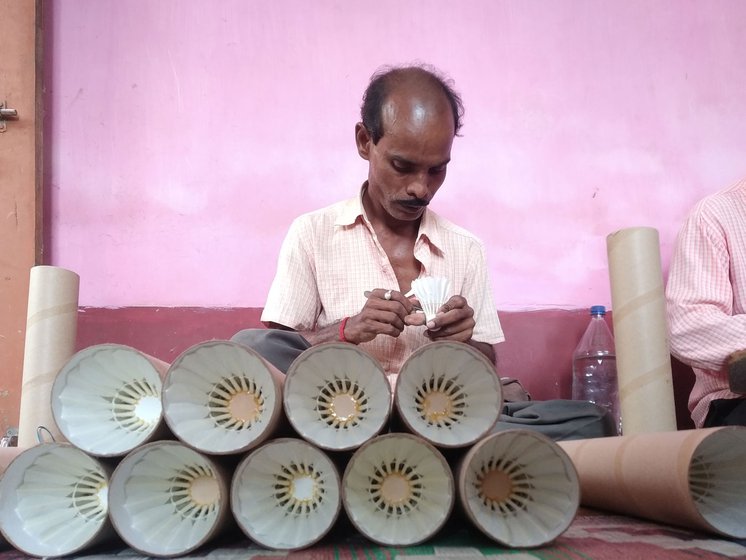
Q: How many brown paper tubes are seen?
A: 12